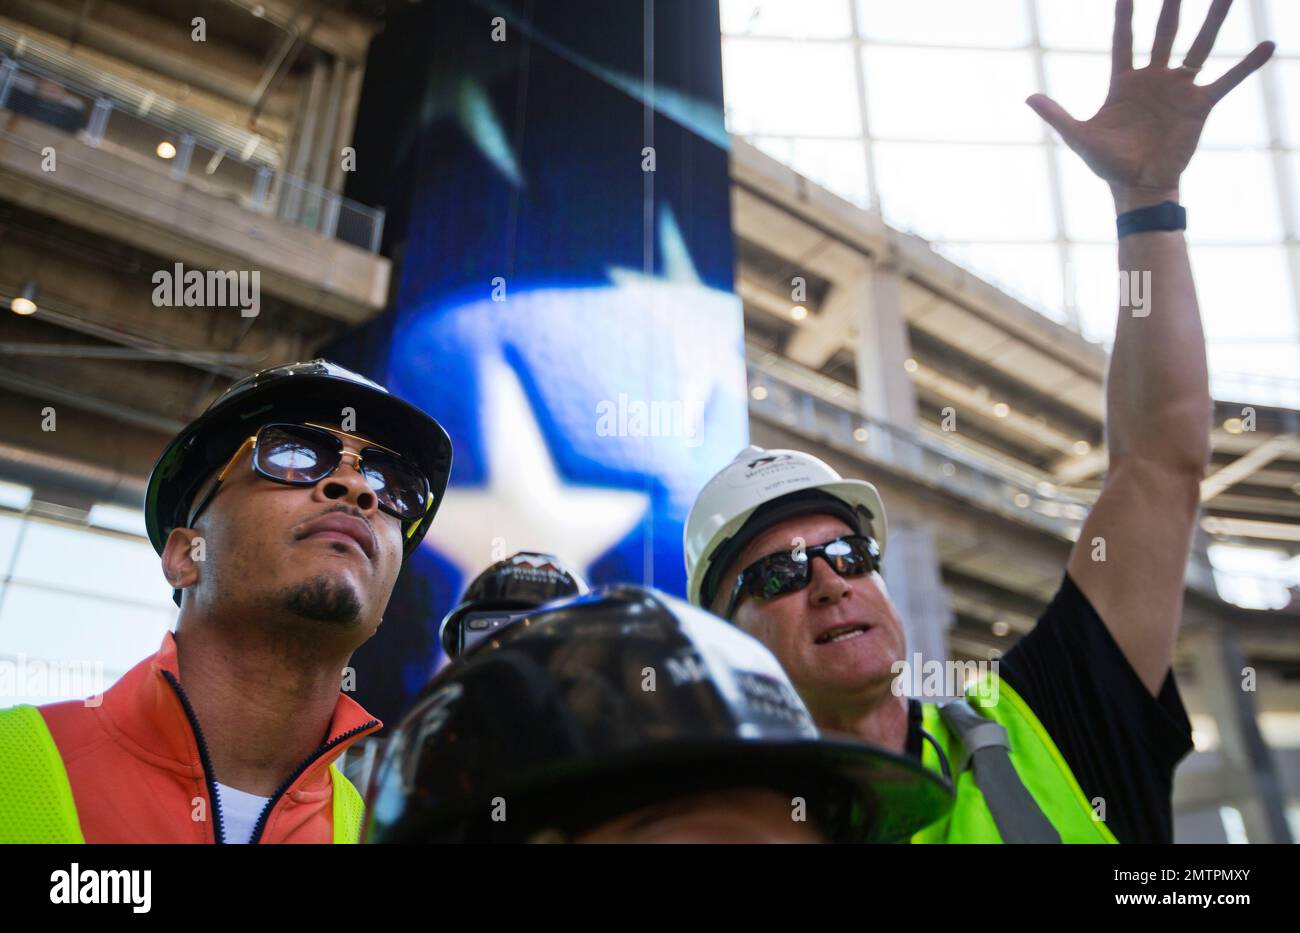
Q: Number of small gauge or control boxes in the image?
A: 0